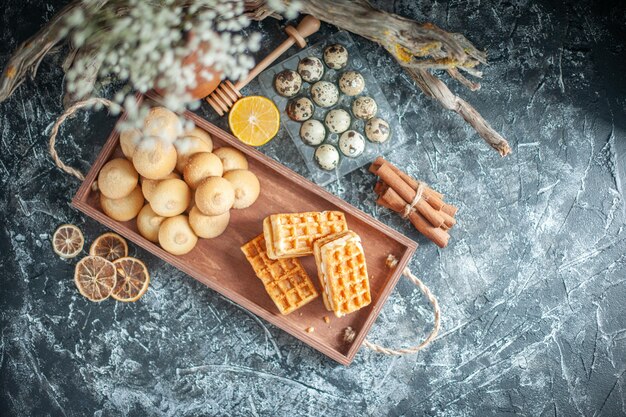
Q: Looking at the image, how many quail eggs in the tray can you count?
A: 12